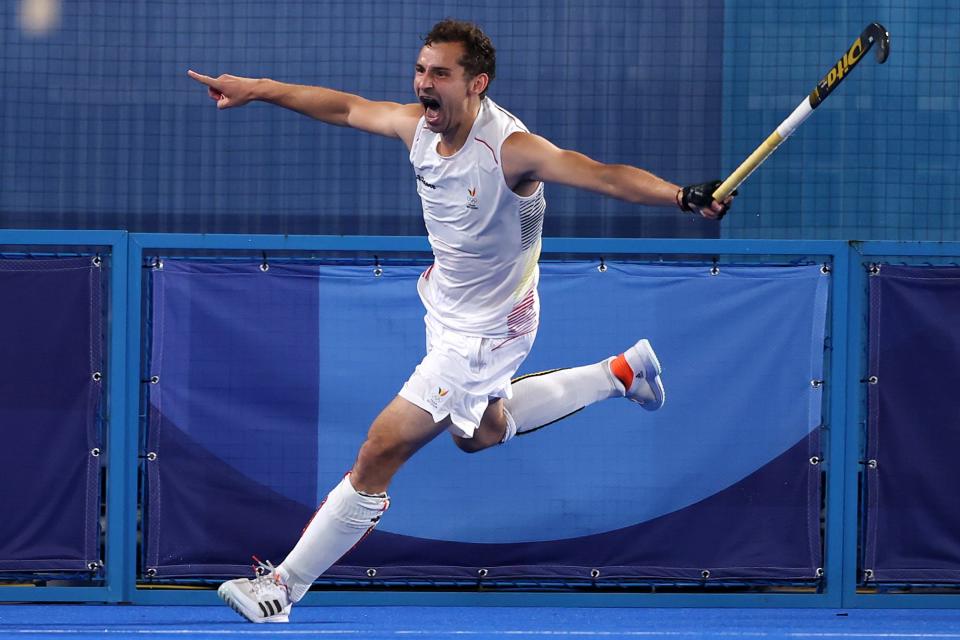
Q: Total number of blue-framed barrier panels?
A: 3